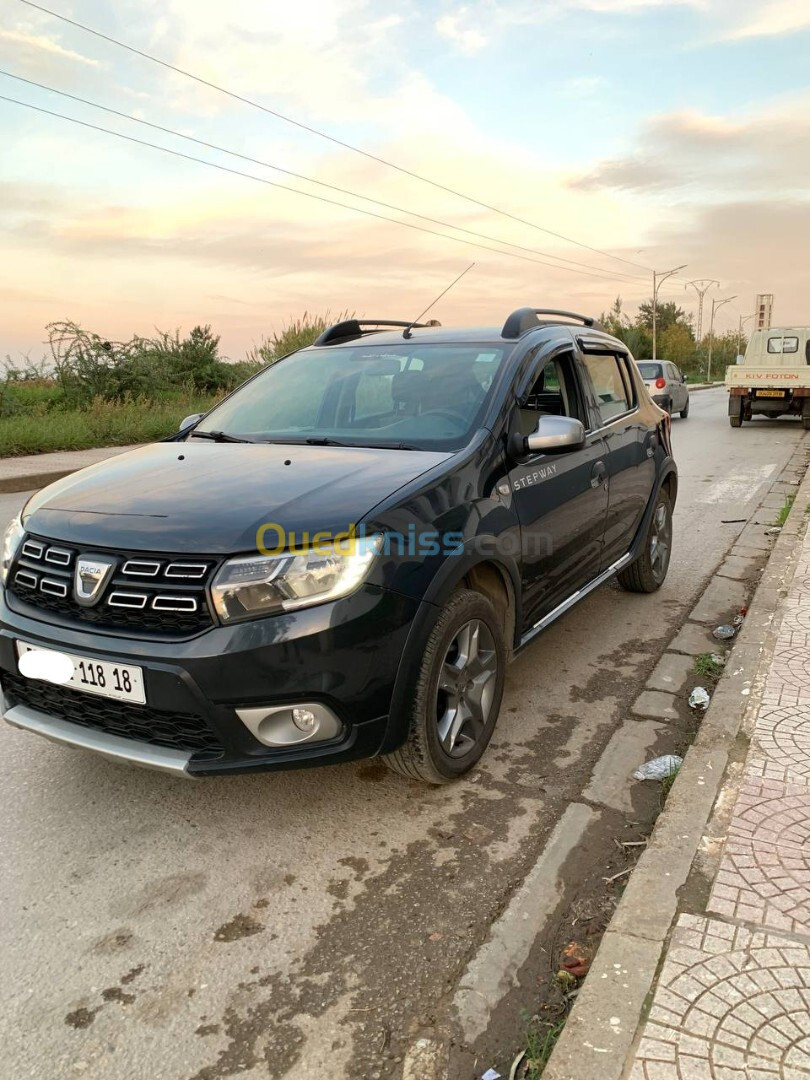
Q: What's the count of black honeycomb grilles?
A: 2